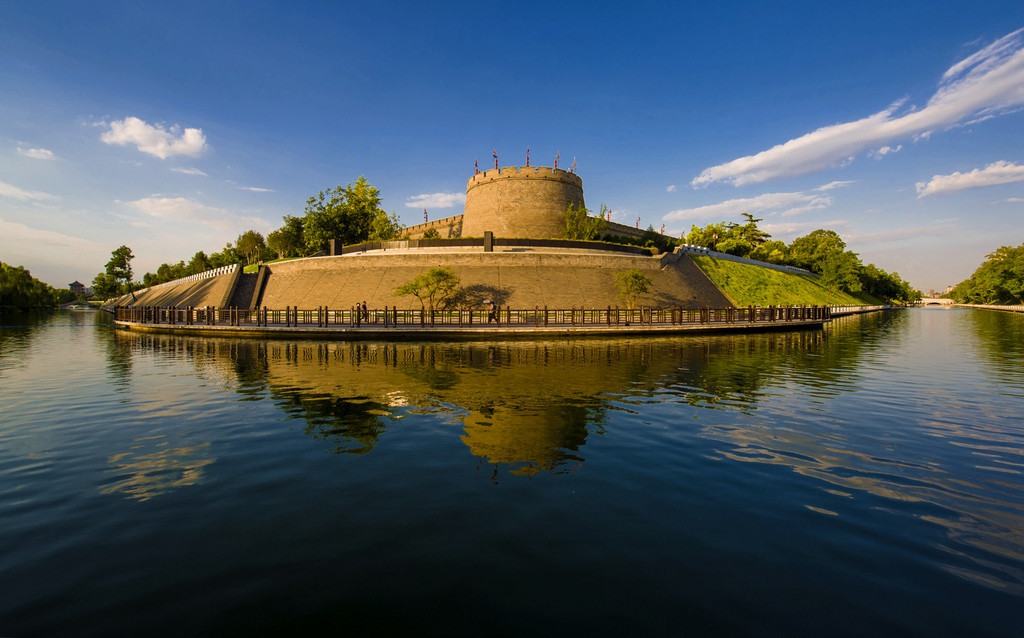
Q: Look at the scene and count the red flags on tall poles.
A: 10